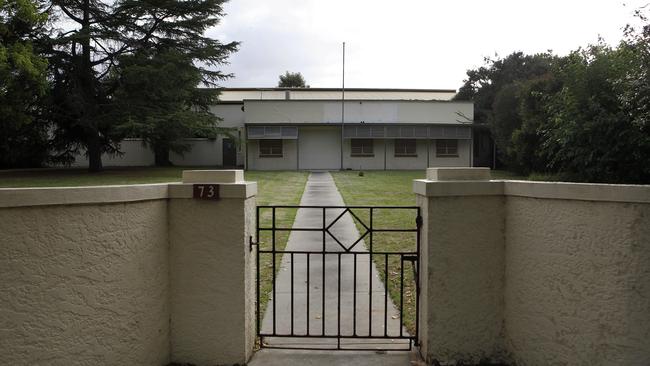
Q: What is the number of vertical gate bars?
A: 11